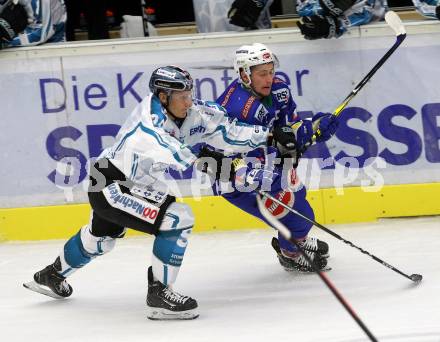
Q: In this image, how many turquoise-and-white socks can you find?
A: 2